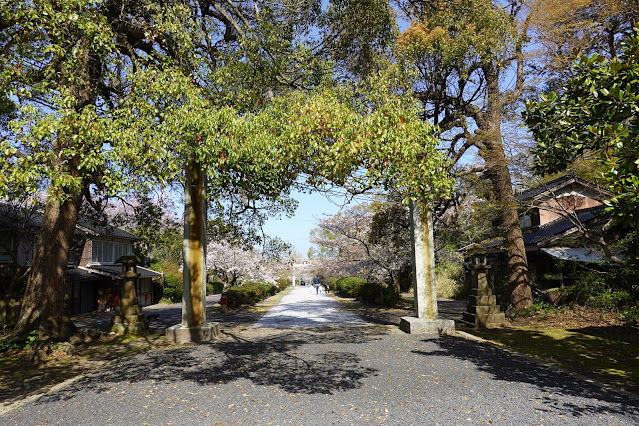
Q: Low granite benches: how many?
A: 0